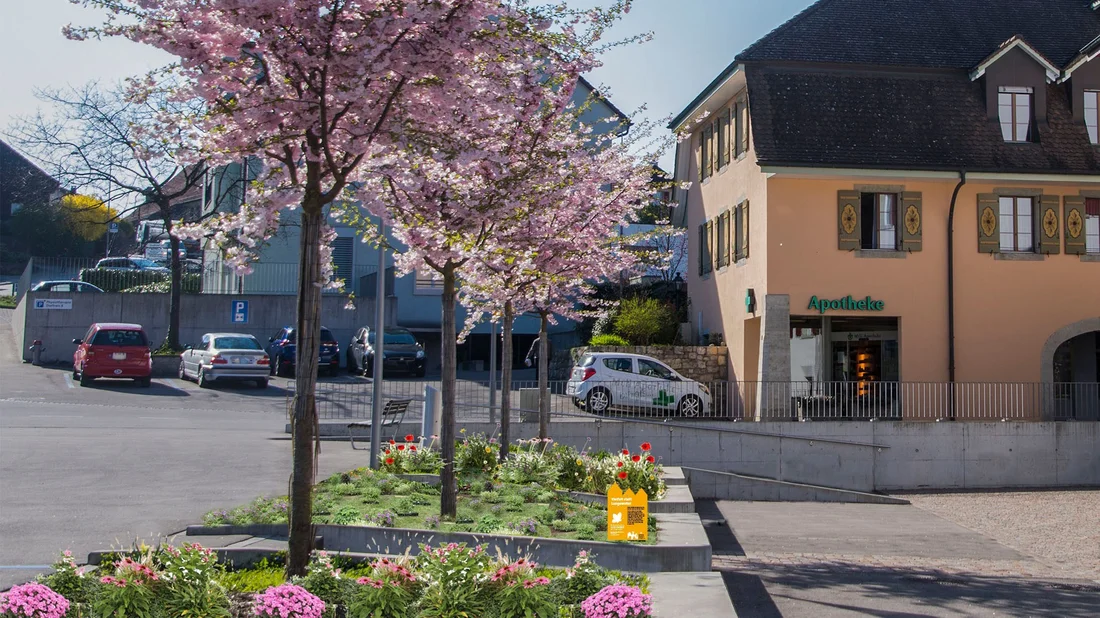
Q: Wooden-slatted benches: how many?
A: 1